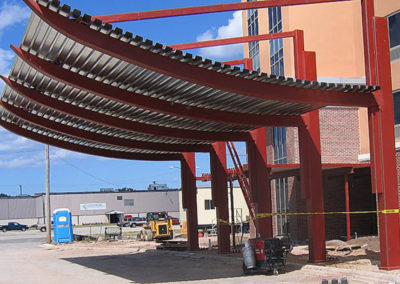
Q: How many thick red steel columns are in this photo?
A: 5